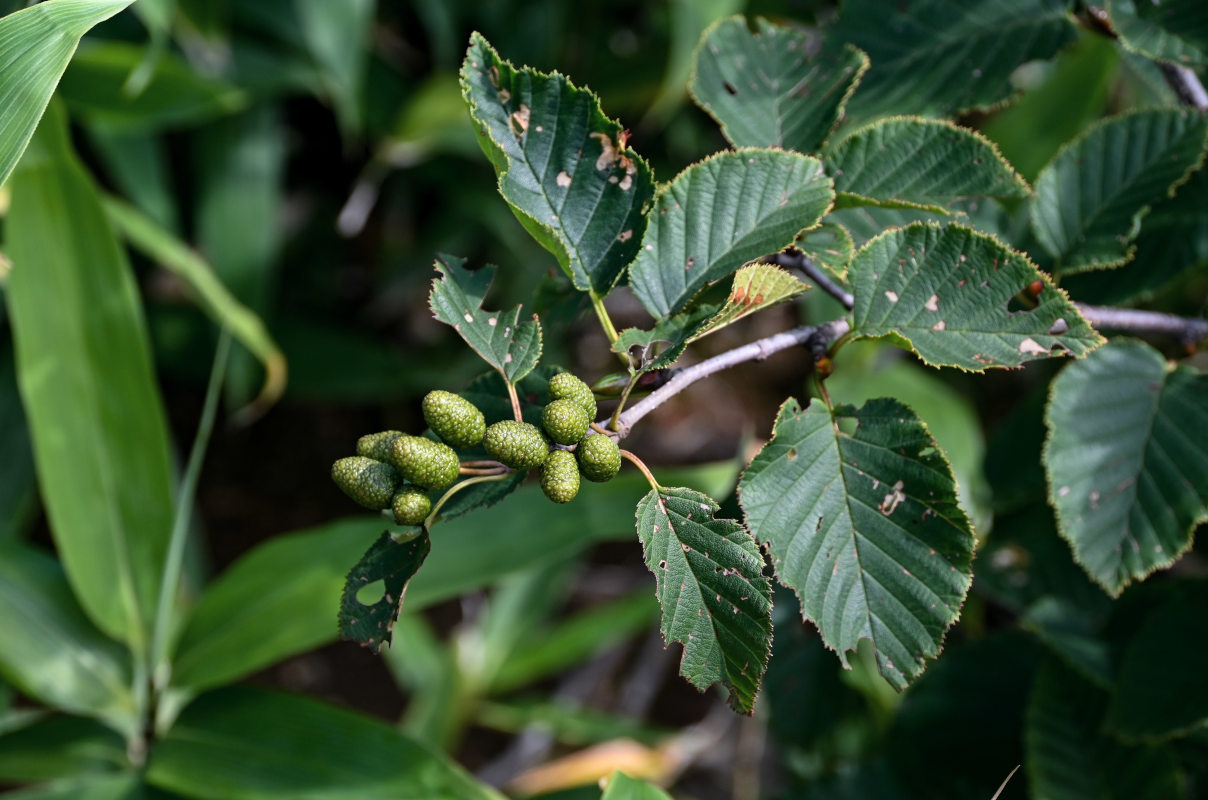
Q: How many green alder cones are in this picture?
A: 10